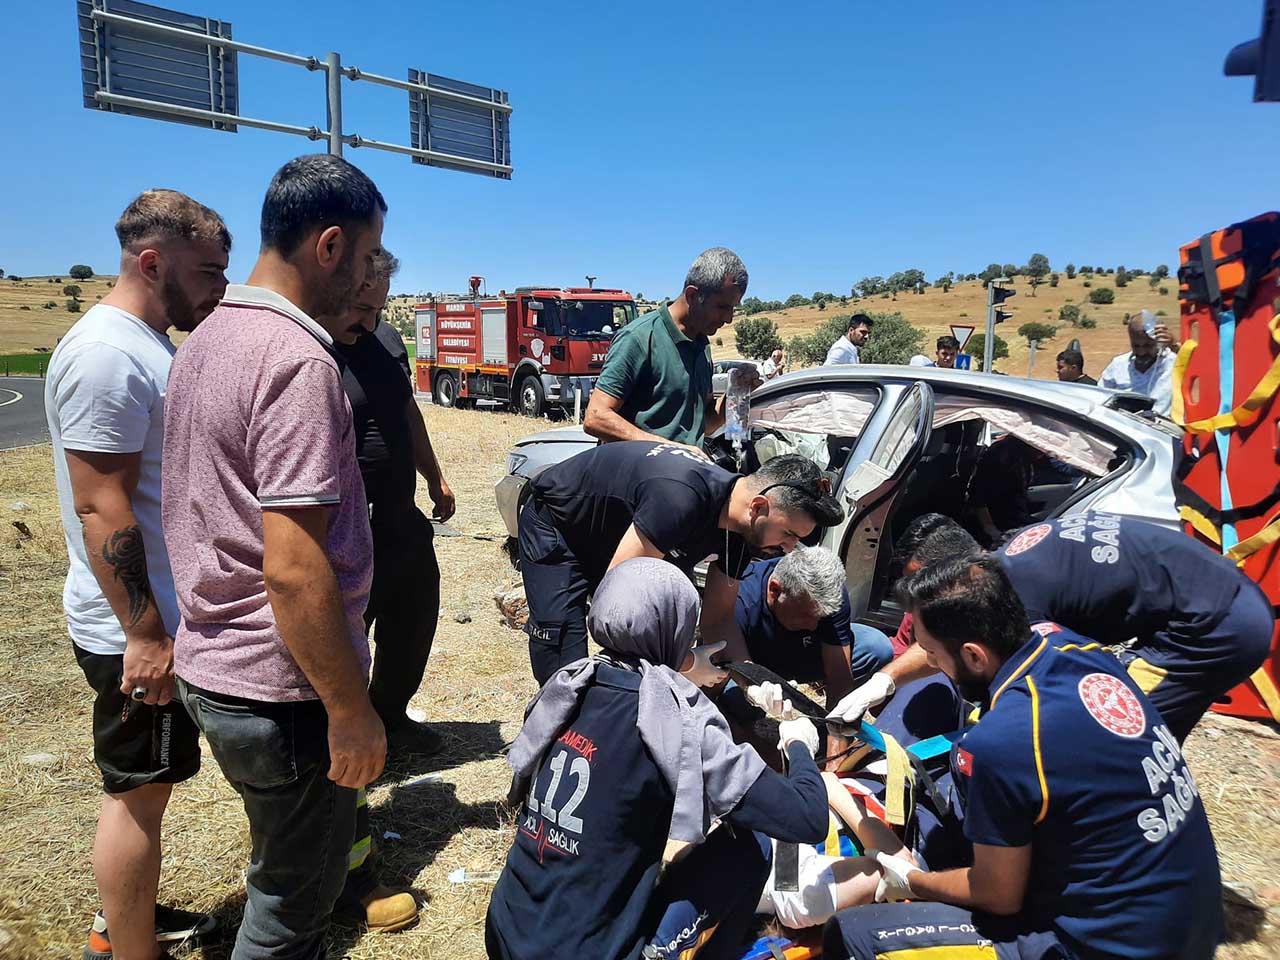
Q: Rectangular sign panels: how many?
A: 2